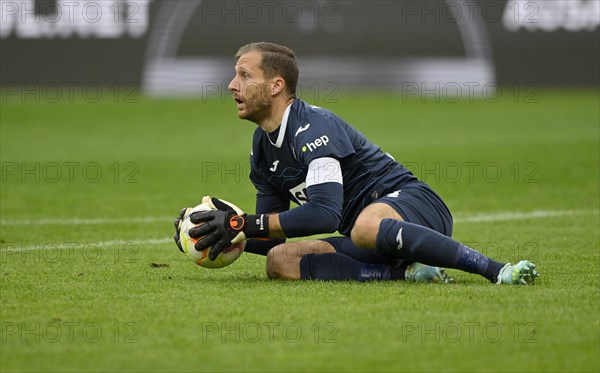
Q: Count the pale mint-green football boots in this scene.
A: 2